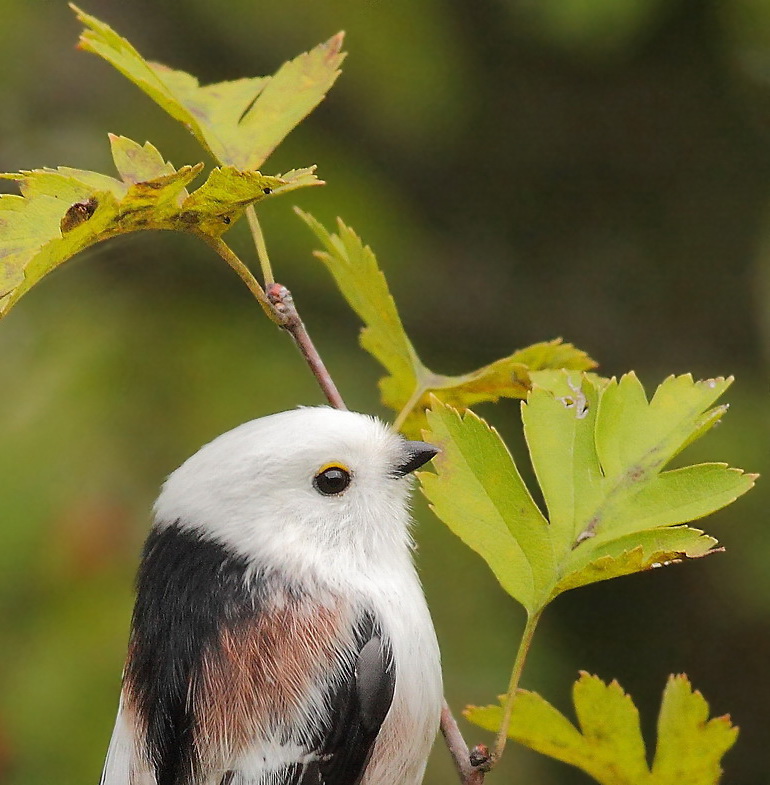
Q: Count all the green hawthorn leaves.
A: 5